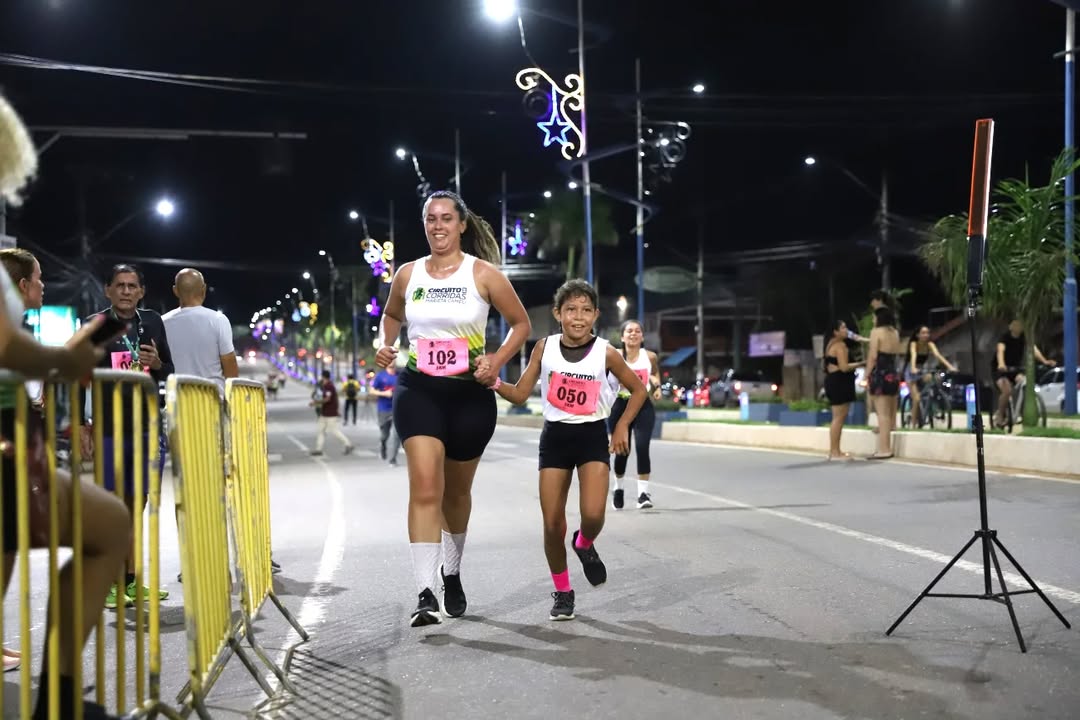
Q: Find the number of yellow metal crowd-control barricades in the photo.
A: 3